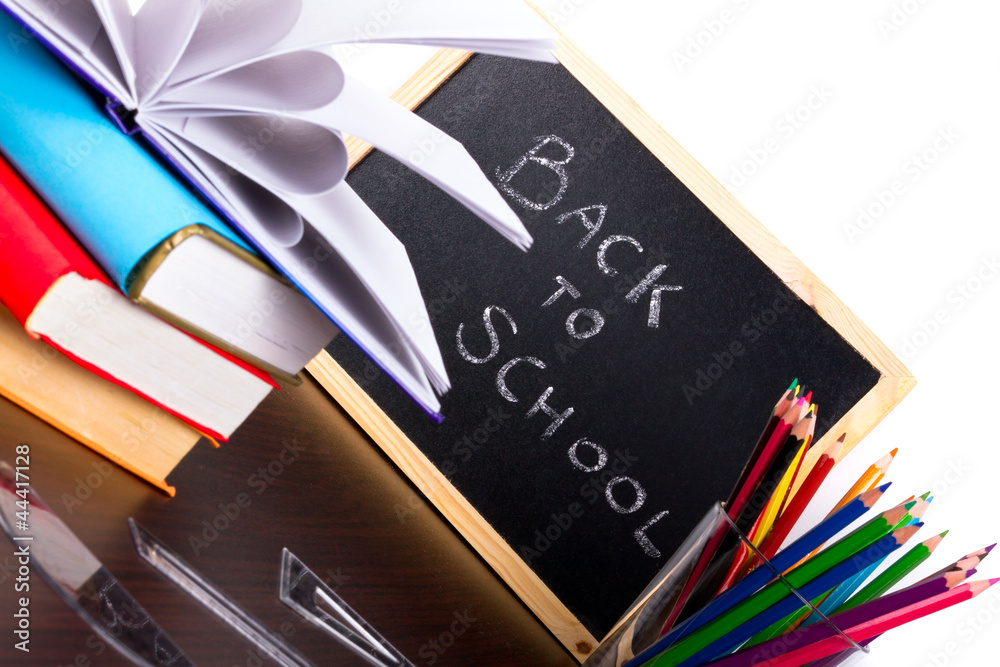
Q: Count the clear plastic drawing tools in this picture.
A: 3